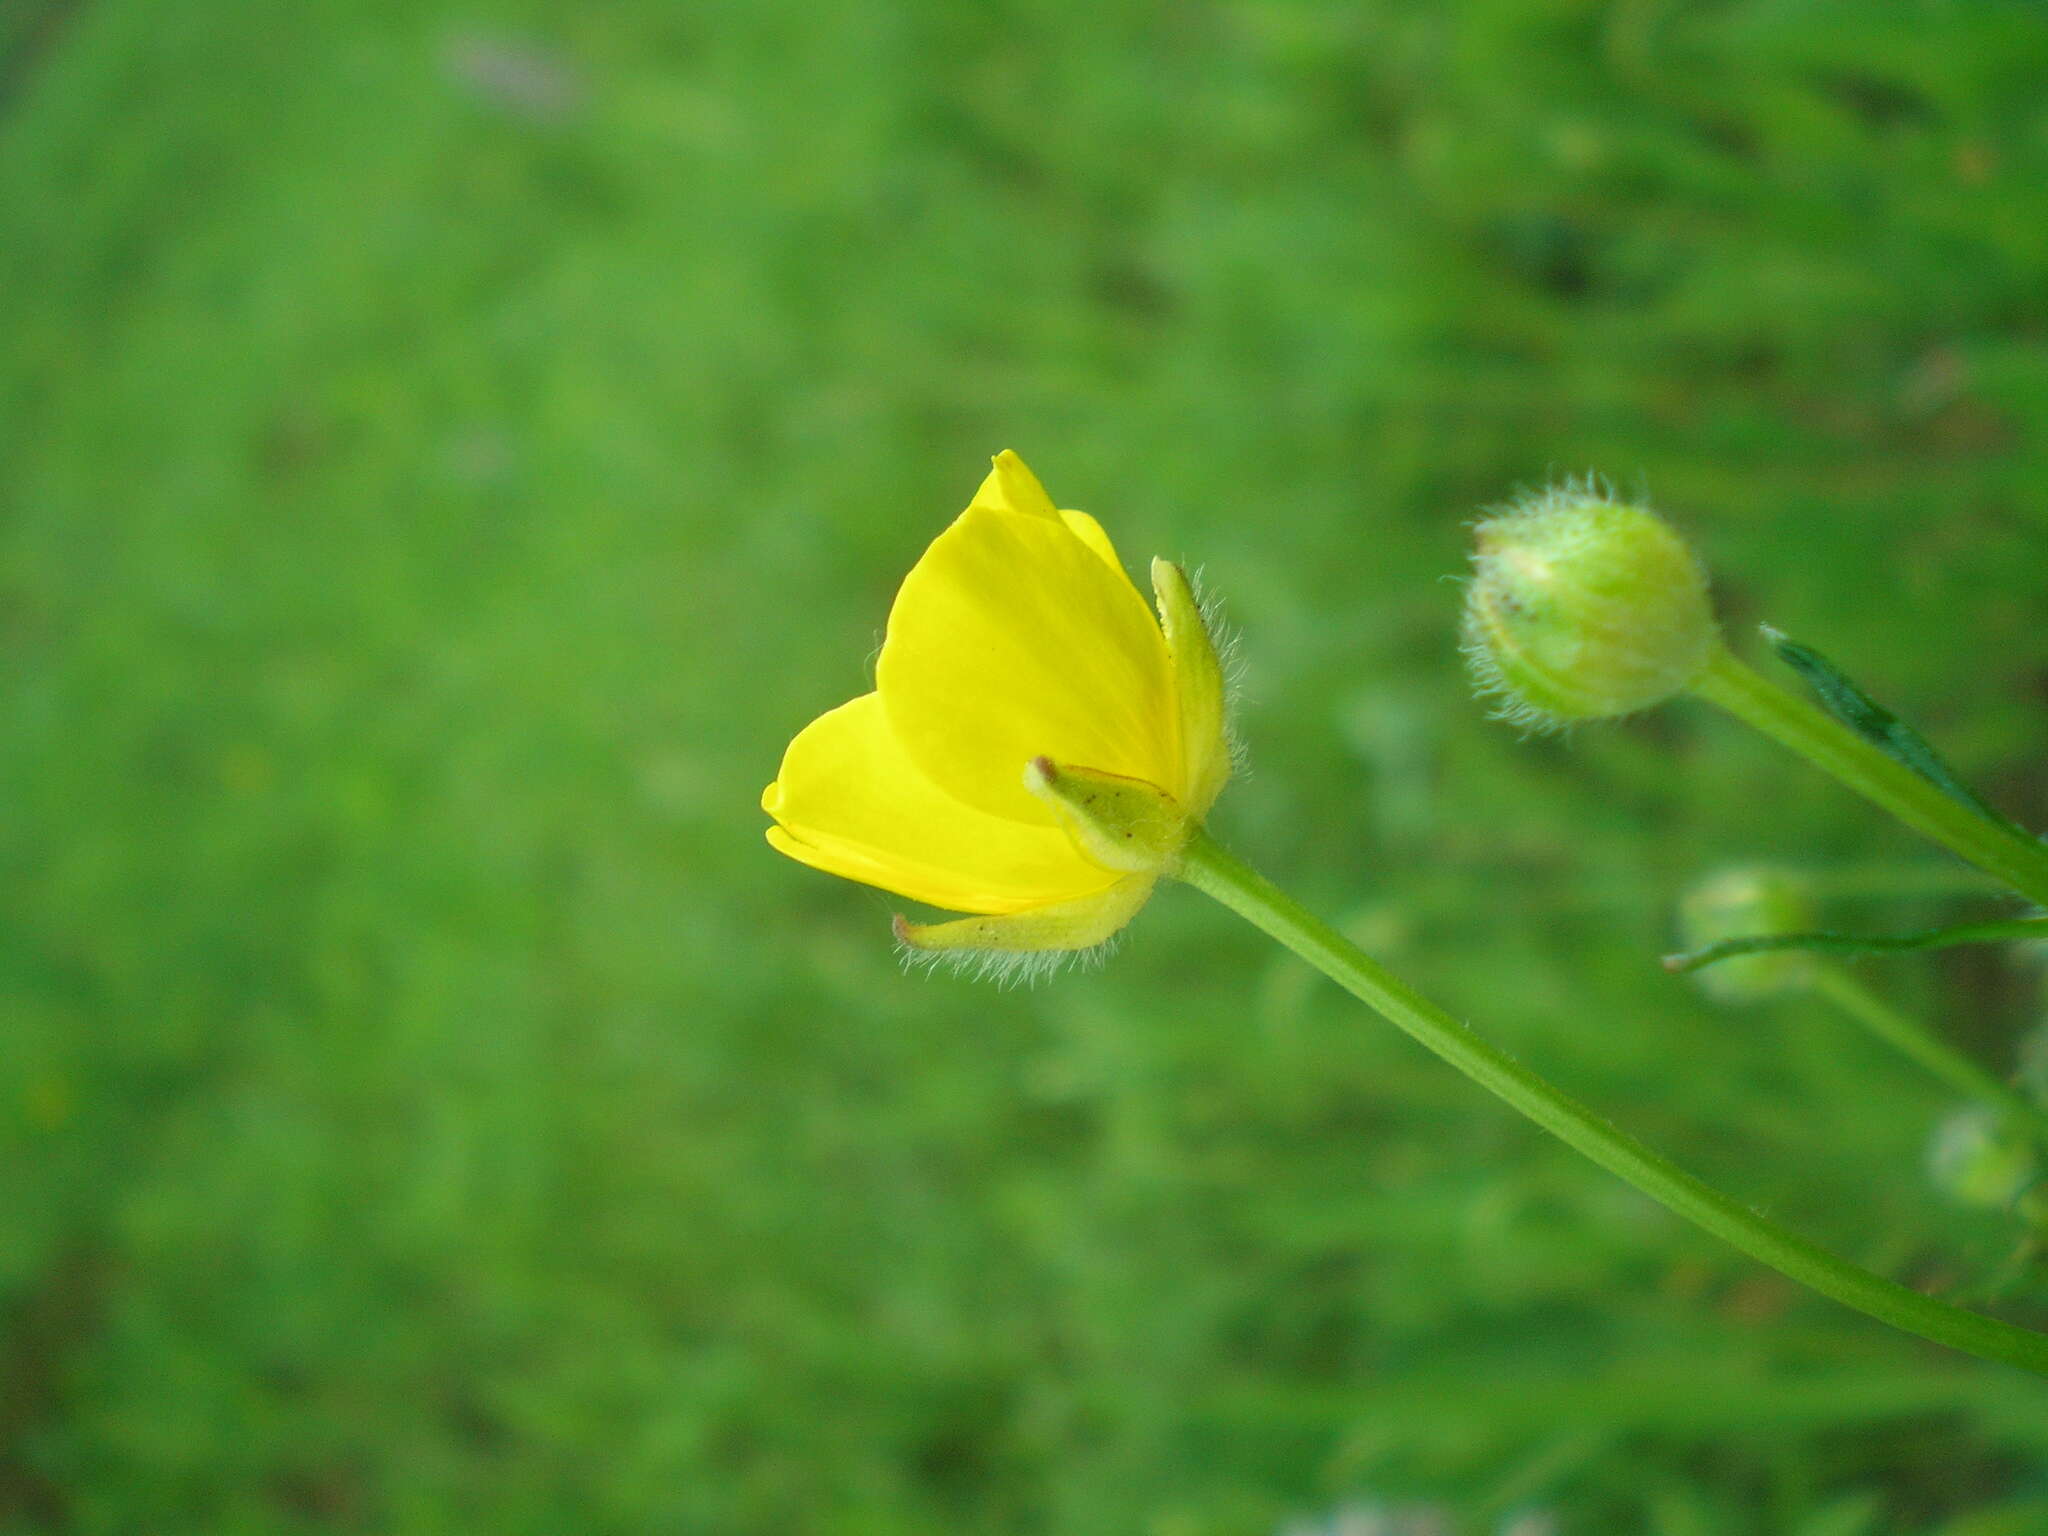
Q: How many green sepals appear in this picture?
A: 3